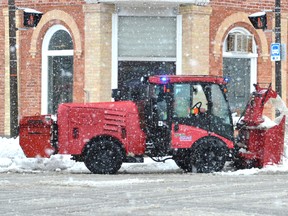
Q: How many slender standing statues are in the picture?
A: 0